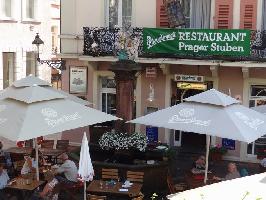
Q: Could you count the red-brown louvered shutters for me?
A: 3